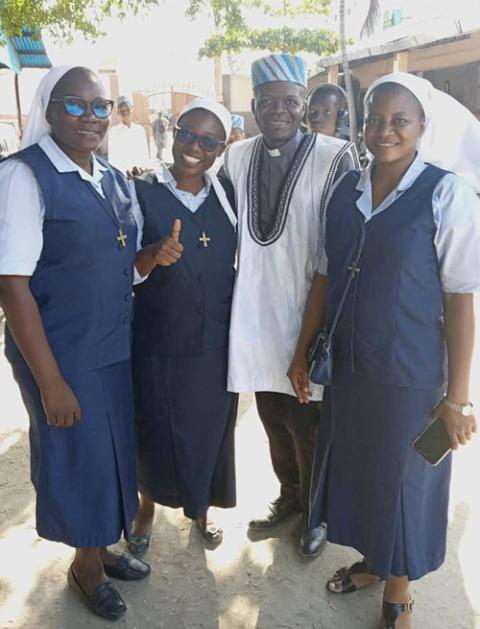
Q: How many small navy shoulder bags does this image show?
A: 1